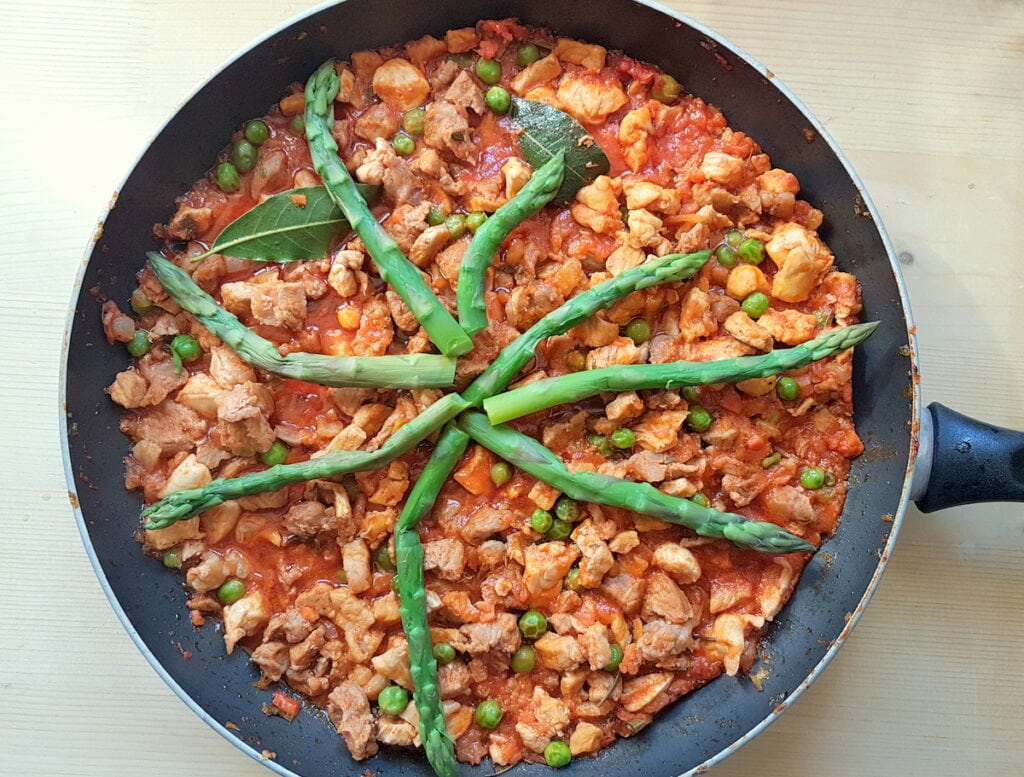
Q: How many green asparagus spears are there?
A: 8